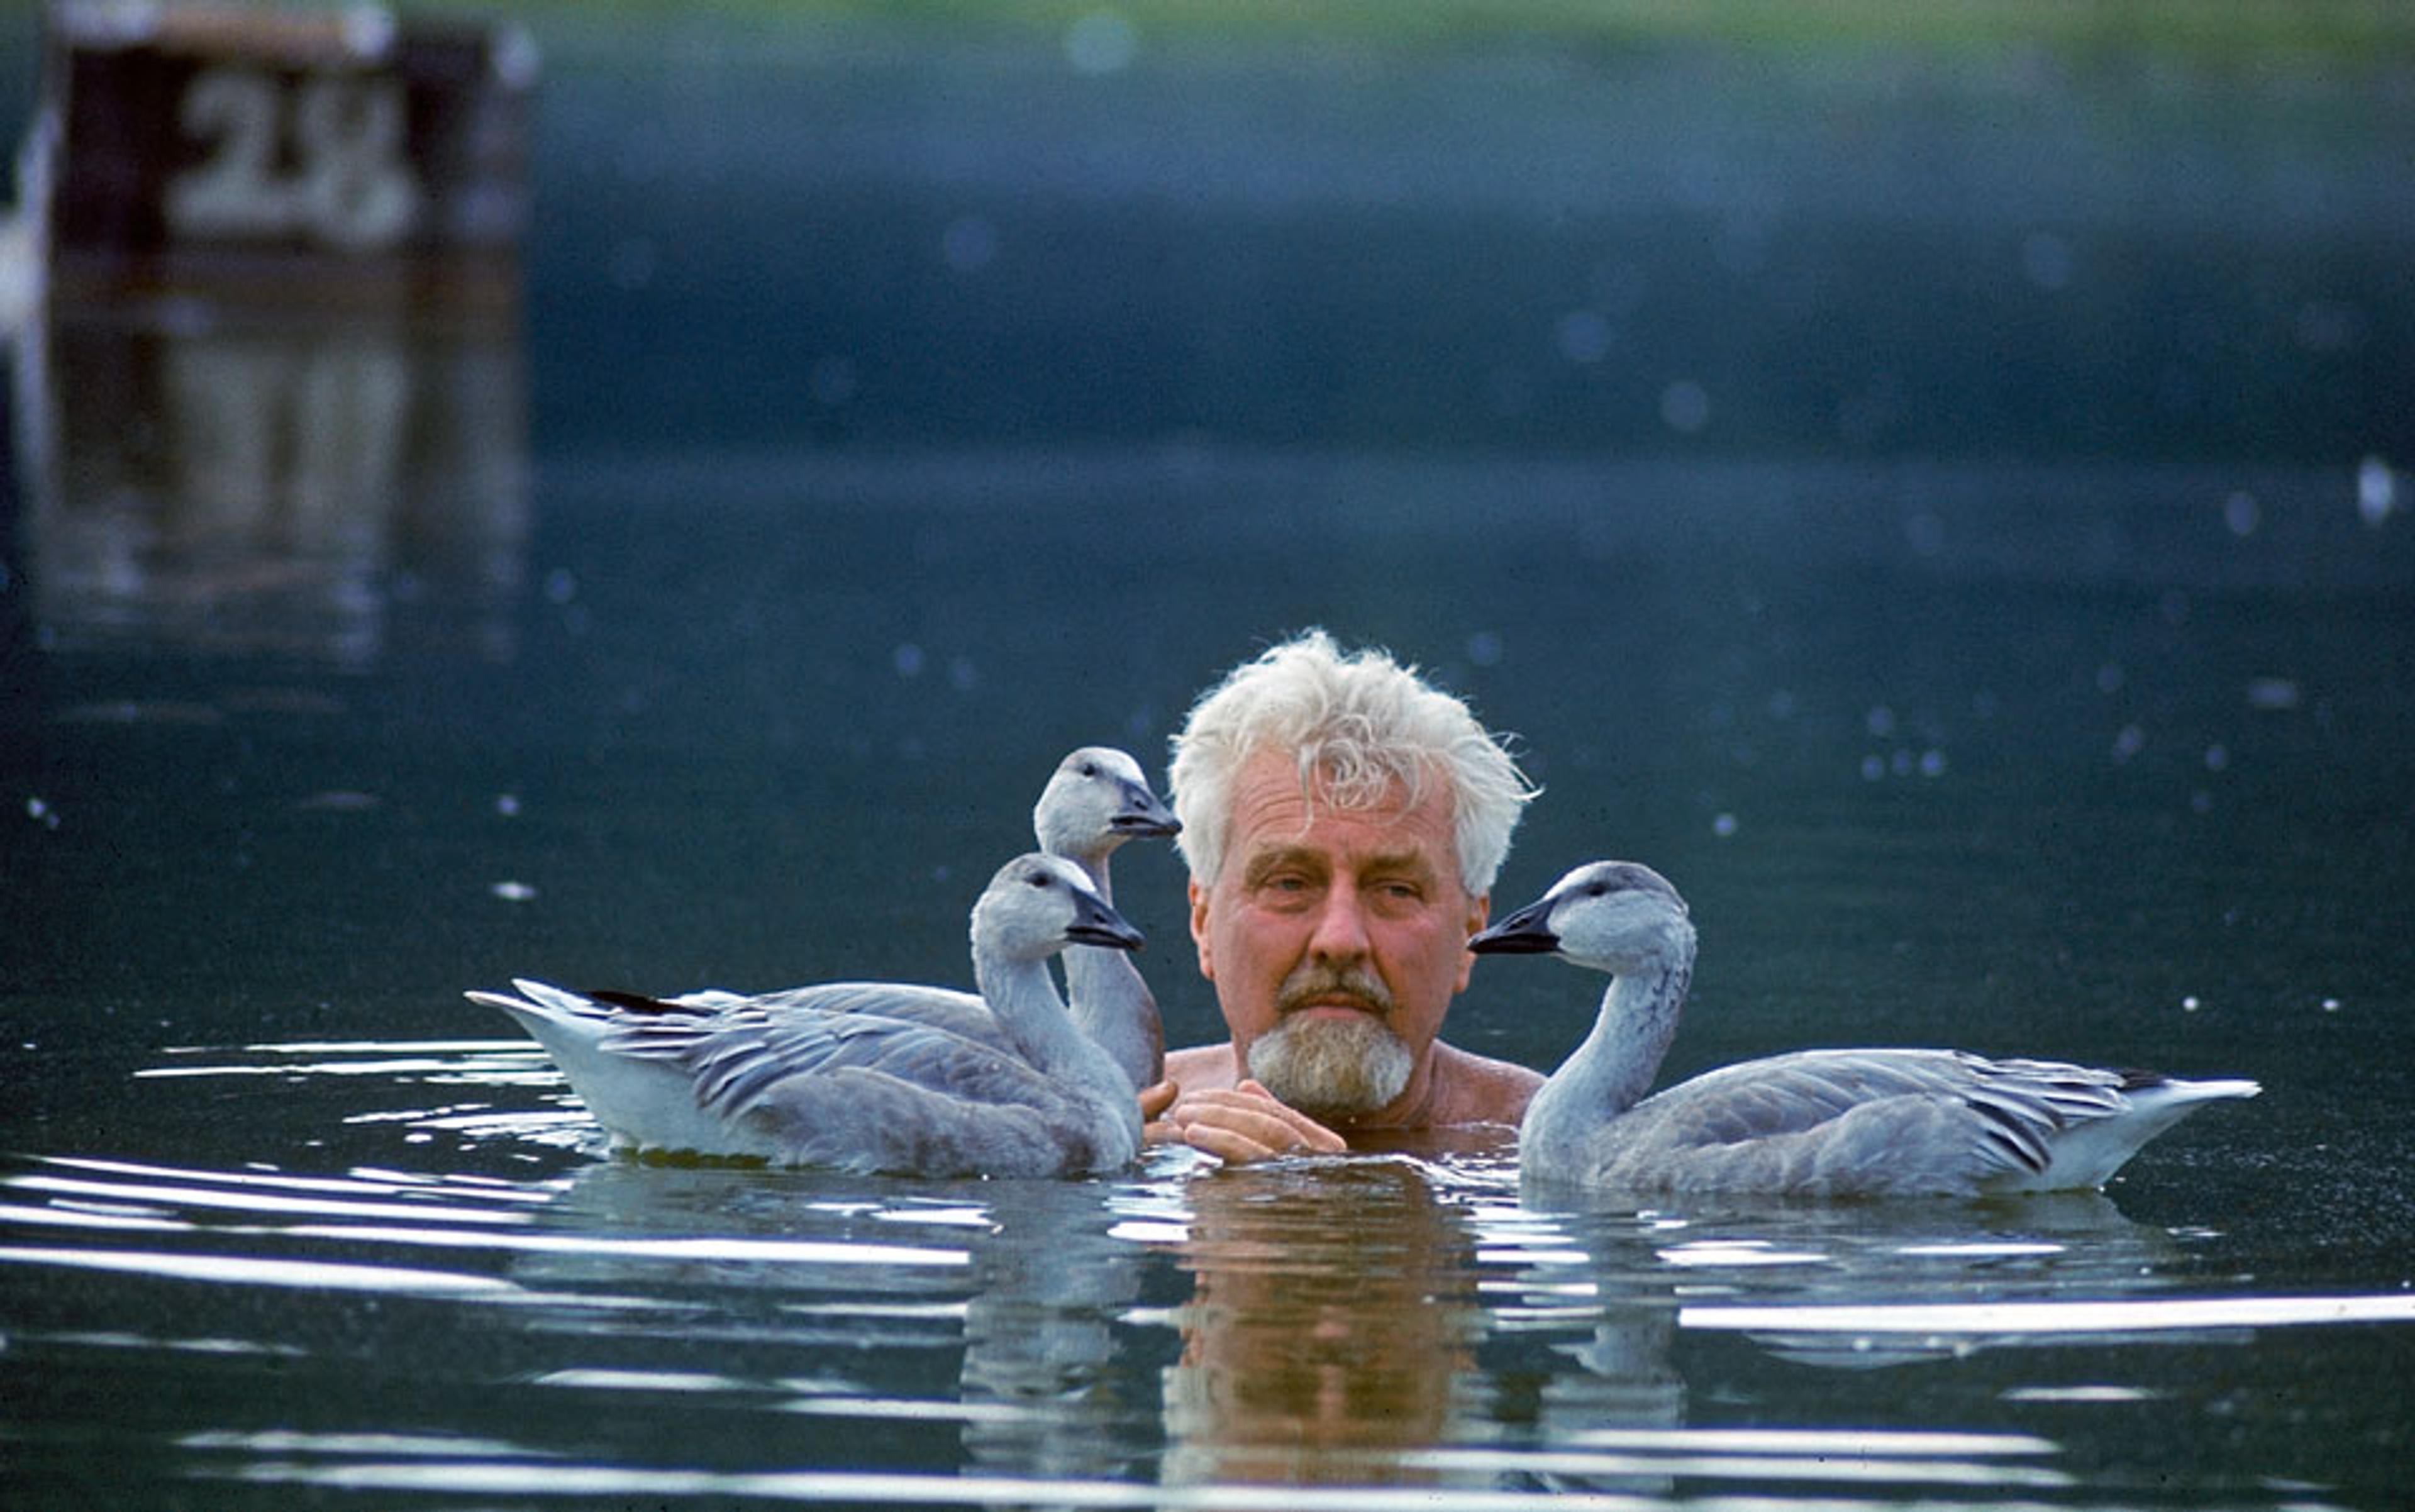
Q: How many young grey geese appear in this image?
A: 3